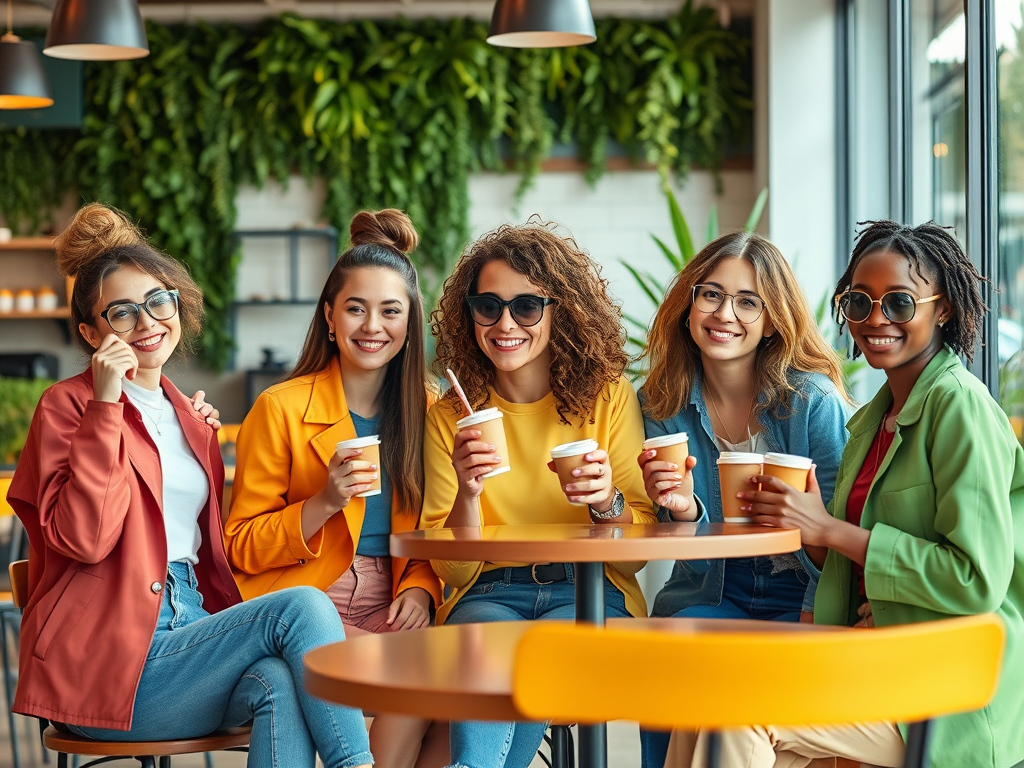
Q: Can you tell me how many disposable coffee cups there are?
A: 6